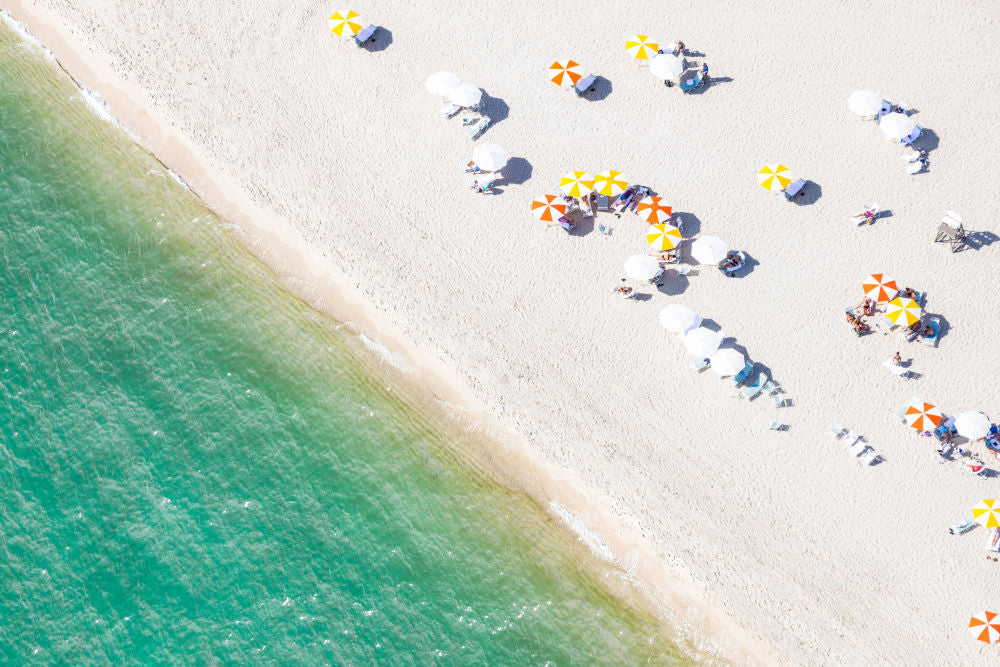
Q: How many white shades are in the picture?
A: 12